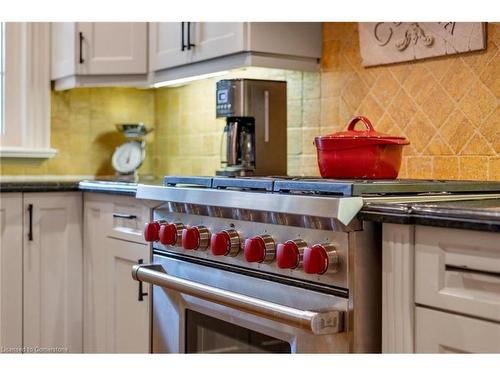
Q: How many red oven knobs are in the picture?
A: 7